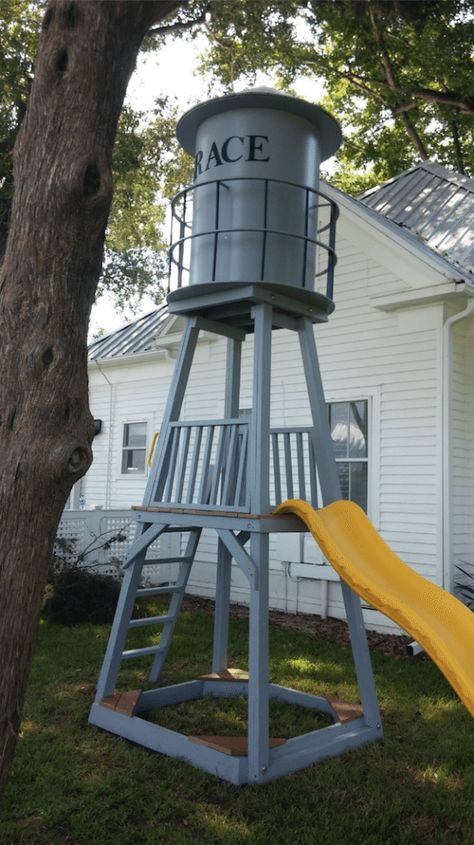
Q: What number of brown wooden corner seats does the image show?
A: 4